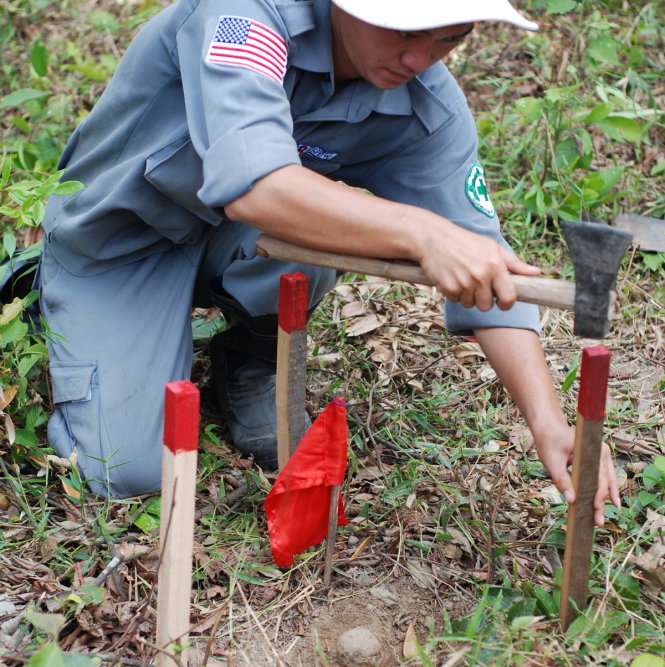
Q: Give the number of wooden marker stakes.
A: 3